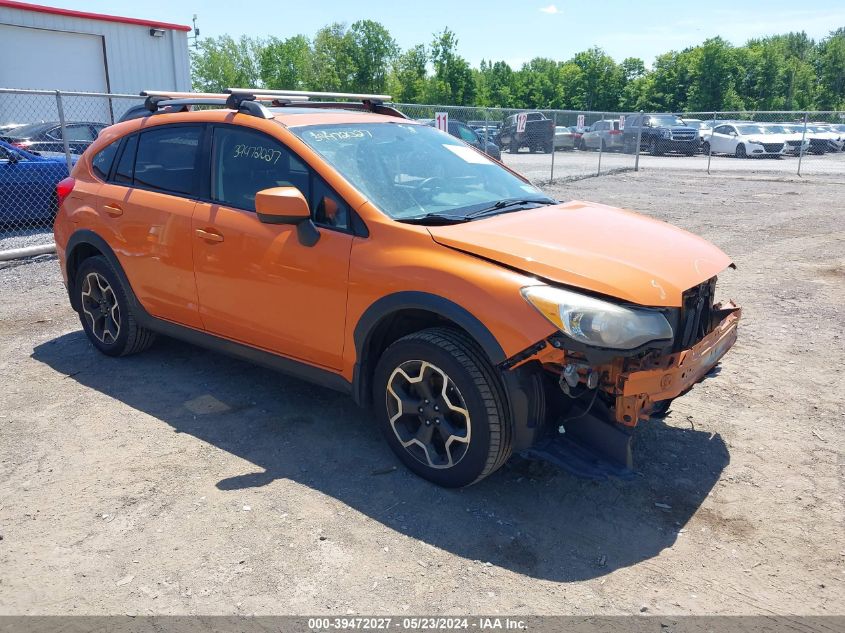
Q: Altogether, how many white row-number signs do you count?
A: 4